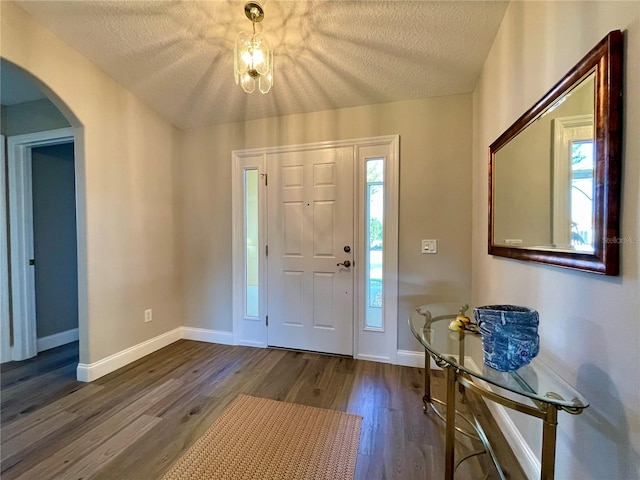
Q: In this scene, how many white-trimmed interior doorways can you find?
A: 1